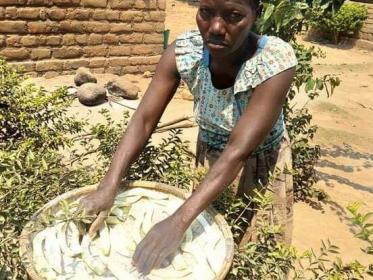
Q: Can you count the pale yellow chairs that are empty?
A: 0